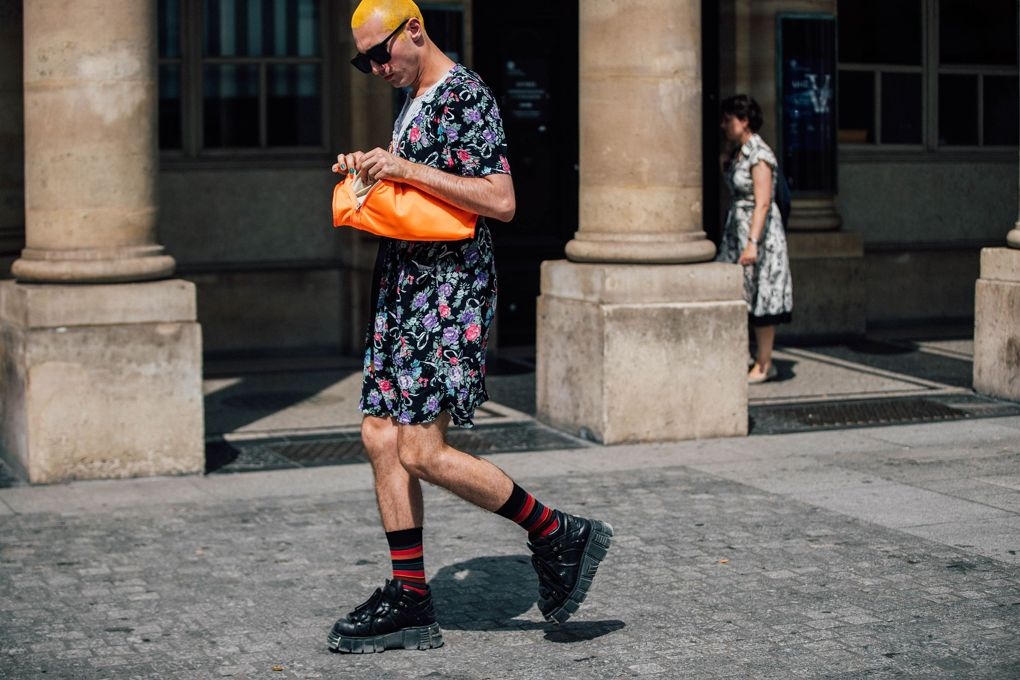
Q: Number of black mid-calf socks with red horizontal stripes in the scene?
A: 2